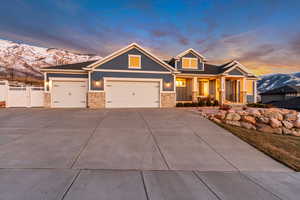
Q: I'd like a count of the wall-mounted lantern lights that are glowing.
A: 3